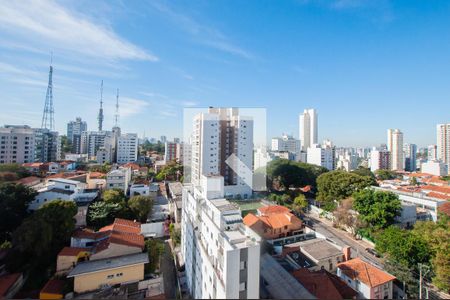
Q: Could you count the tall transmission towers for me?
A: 3